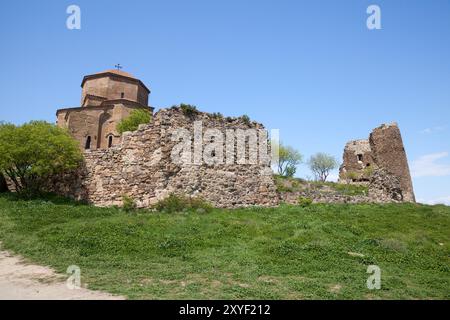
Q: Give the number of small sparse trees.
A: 2